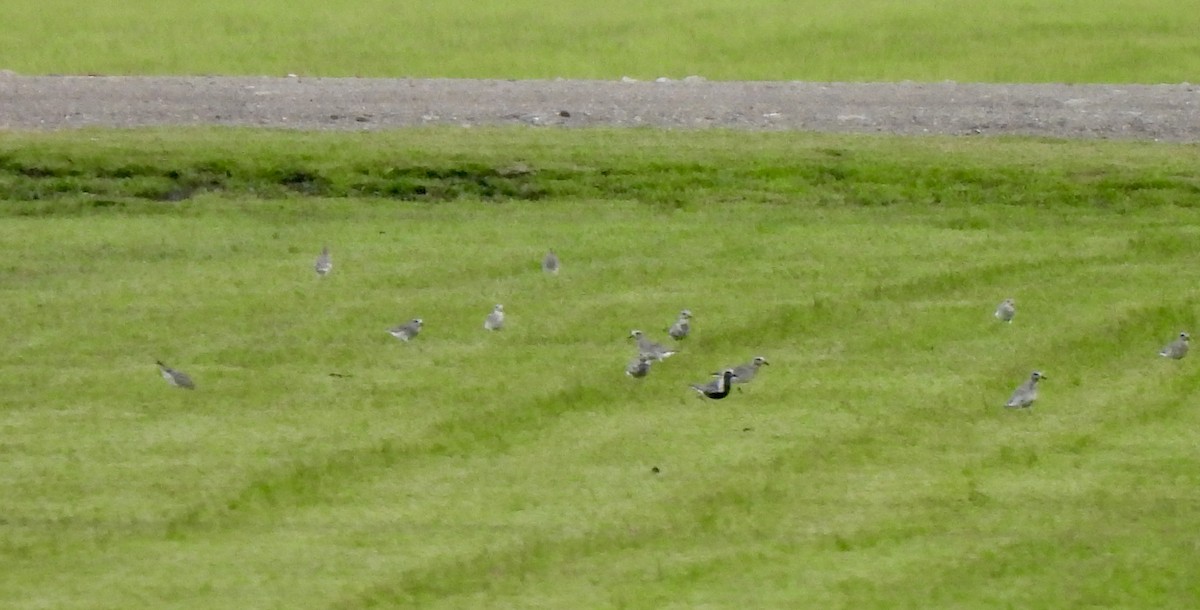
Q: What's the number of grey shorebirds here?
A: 12